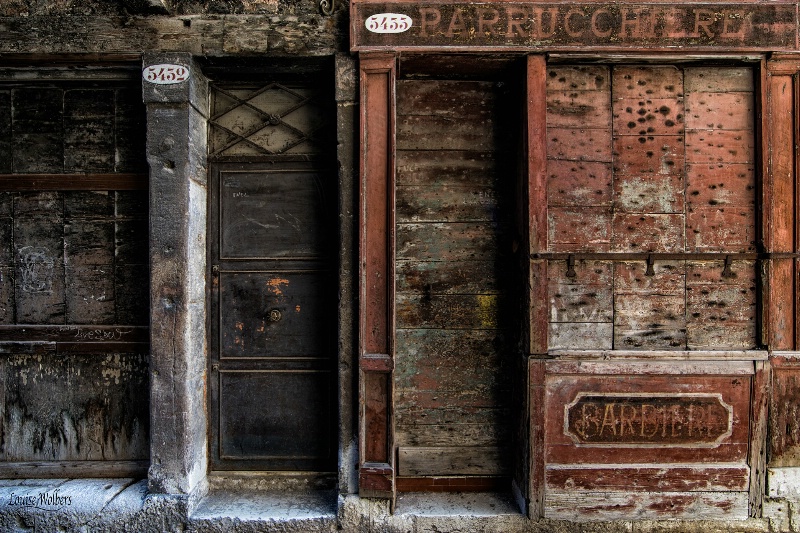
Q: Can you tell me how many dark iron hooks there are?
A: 3